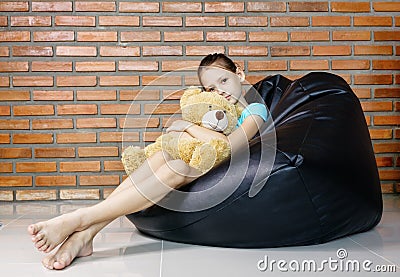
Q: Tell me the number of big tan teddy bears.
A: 1